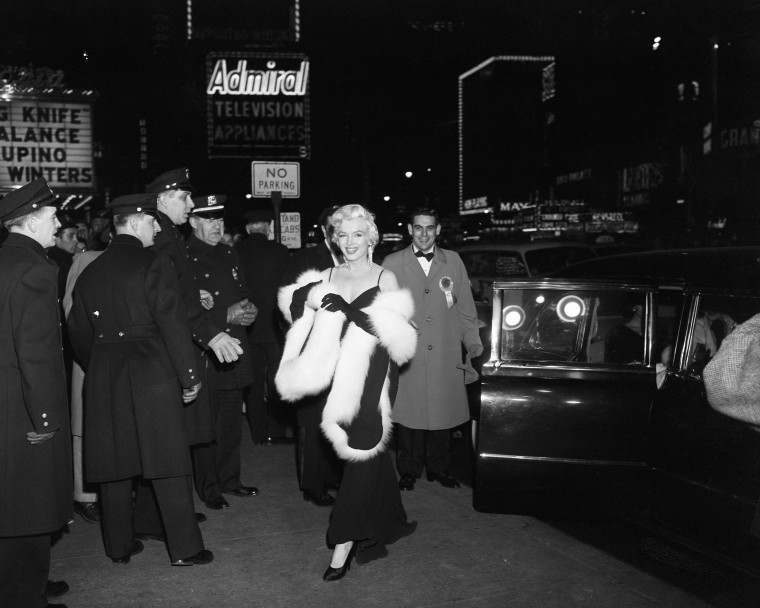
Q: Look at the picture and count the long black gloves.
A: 2